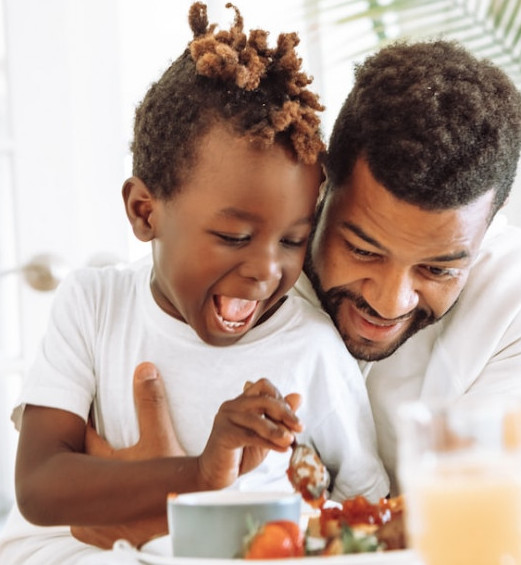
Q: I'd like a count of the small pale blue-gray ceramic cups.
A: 1